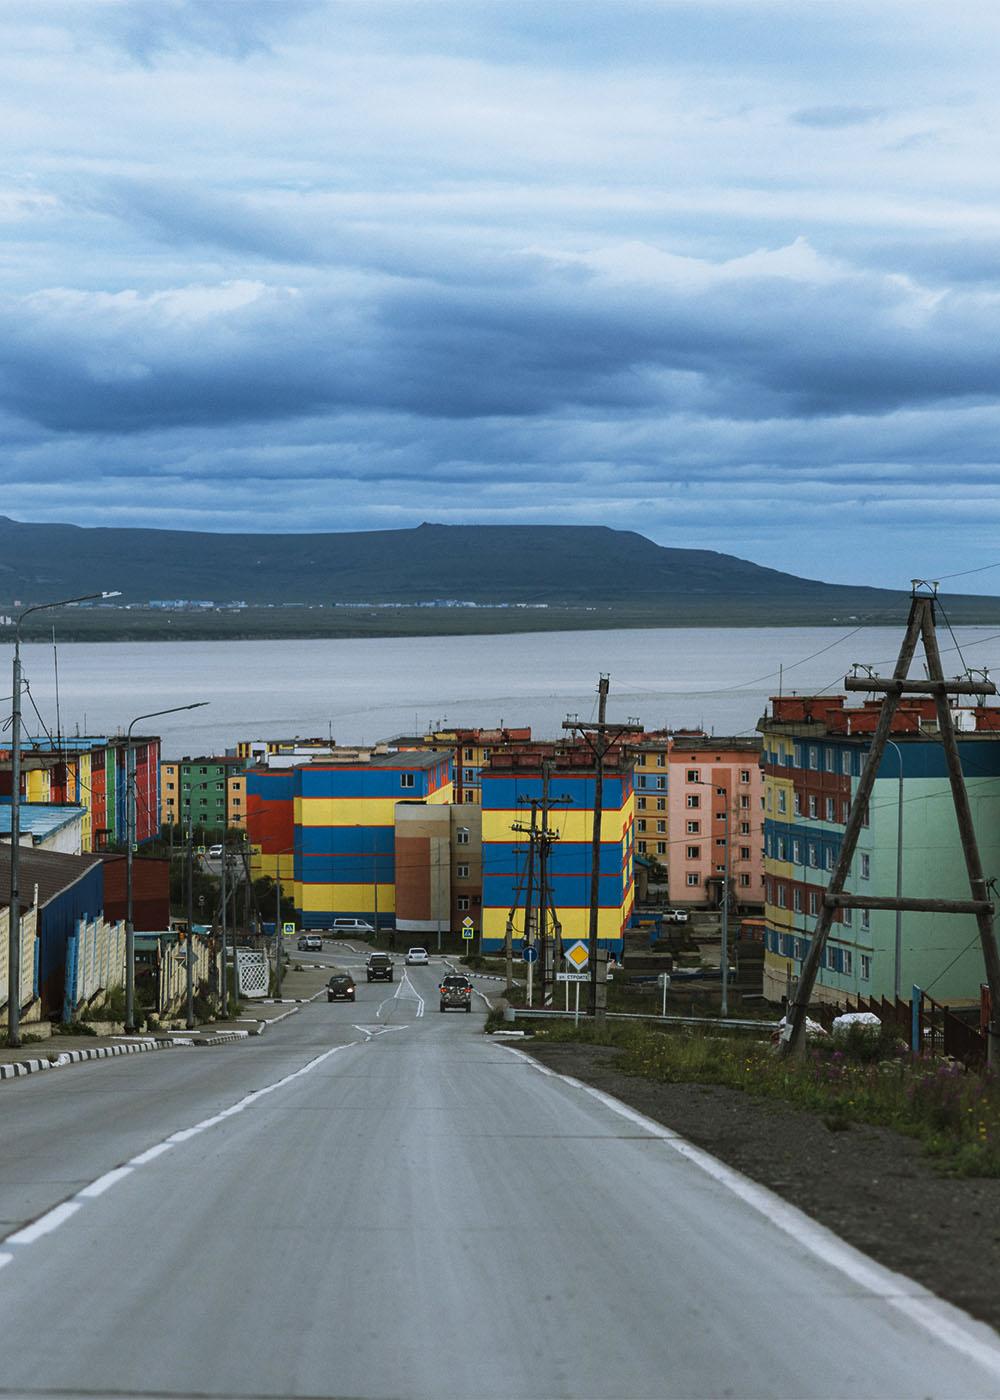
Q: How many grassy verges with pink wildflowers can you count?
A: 1